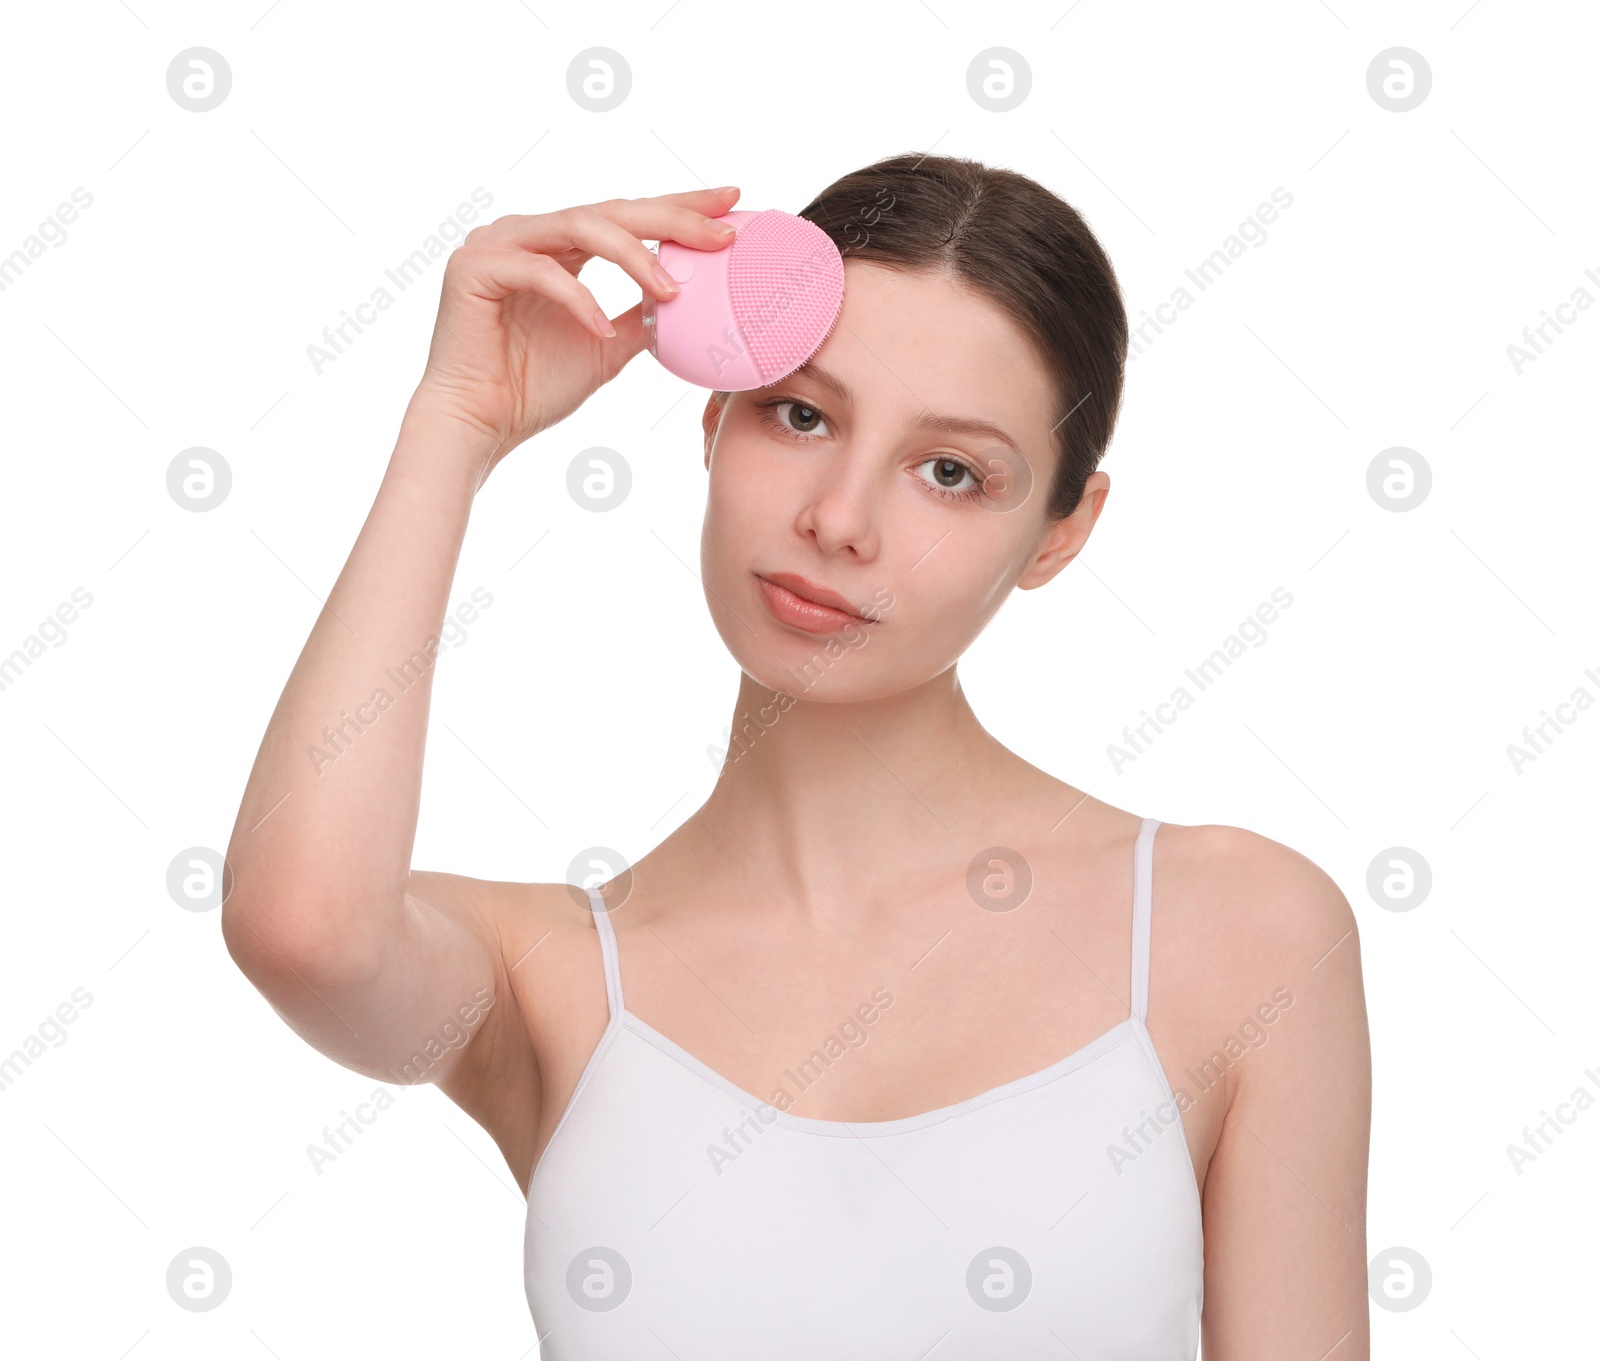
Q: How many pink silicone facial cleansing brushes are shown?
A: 1